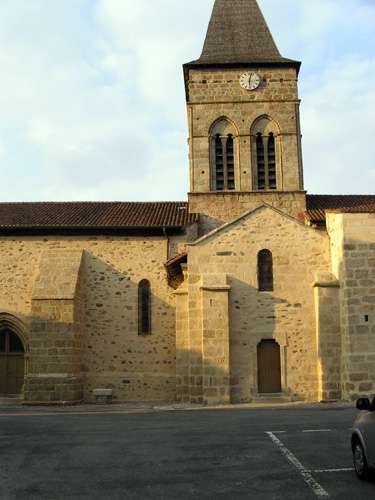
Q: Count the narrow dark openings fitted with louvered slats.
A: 4